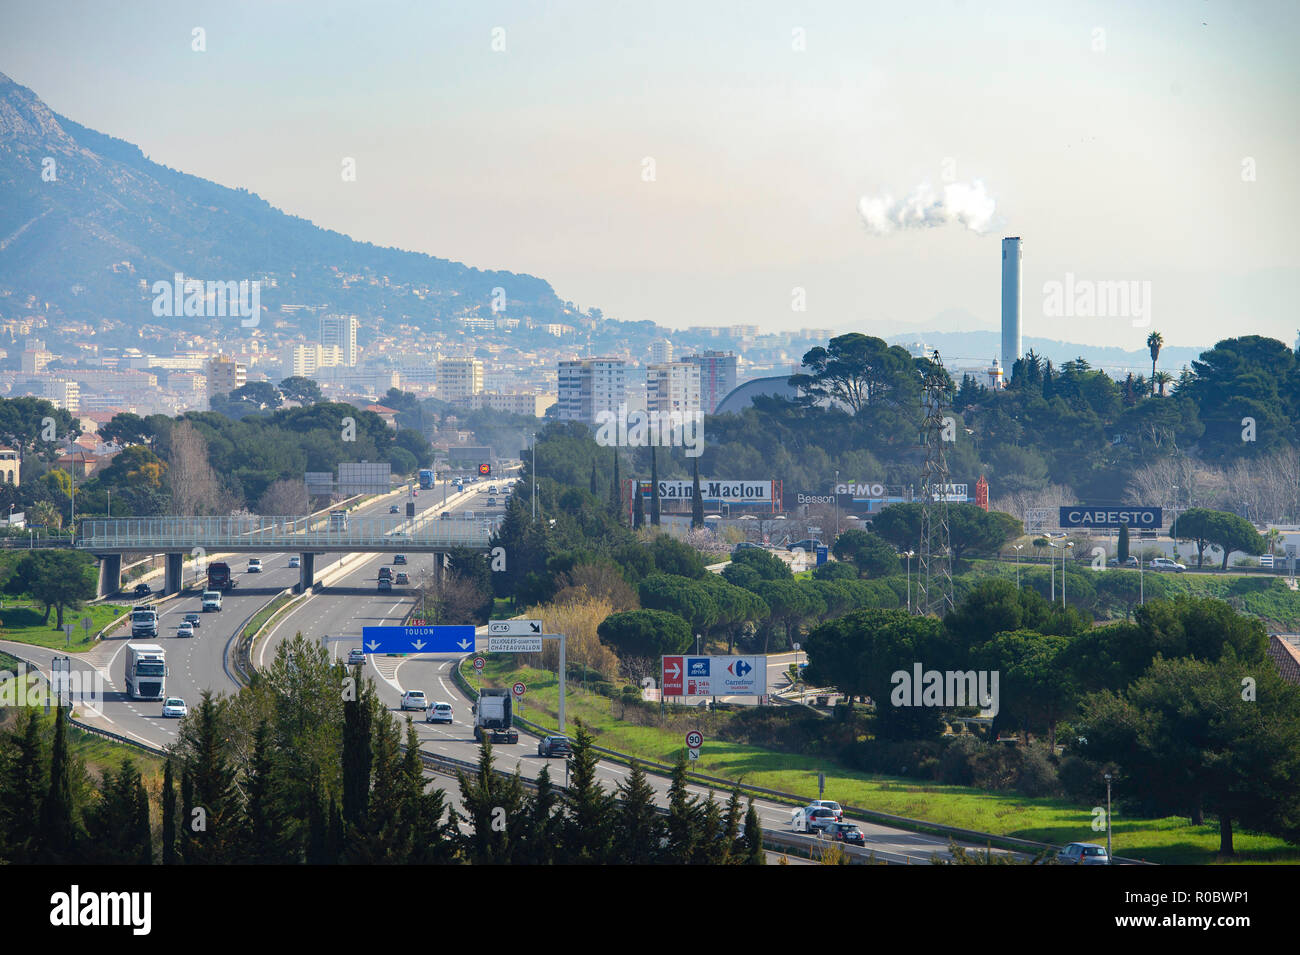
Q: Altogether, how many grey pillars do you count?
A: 4